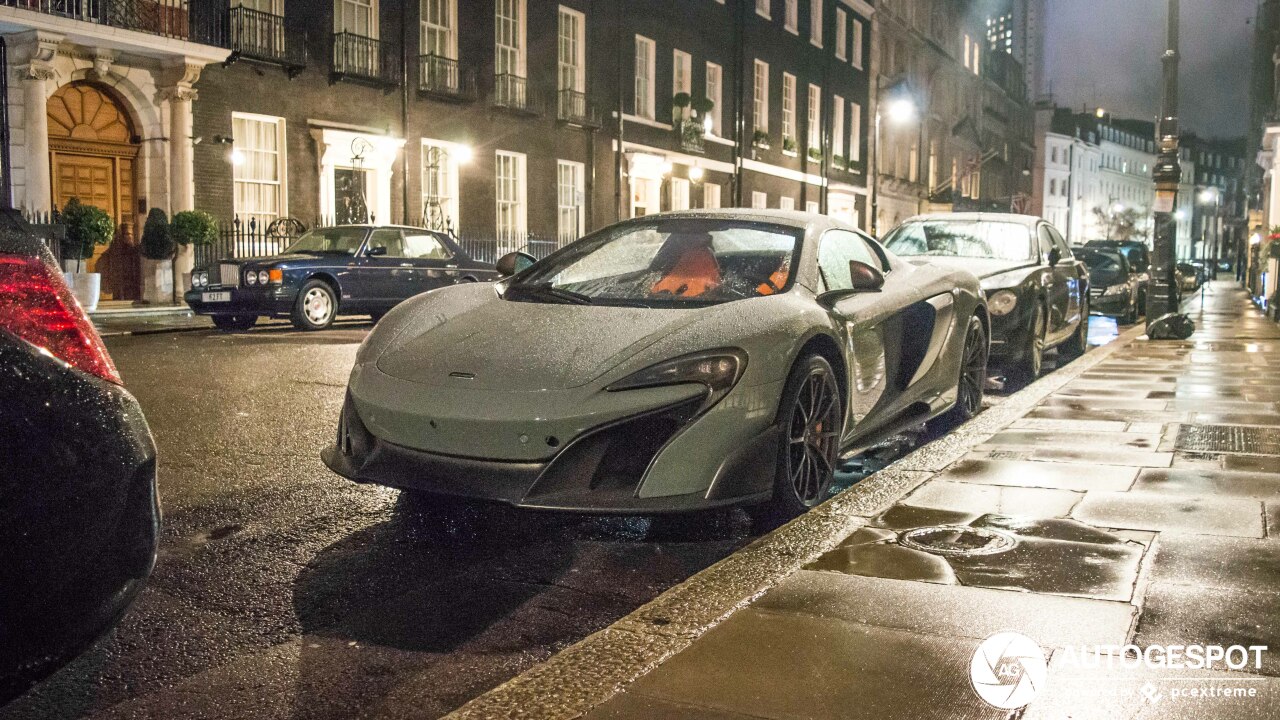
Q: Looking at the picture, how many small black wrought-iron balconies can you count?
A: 5